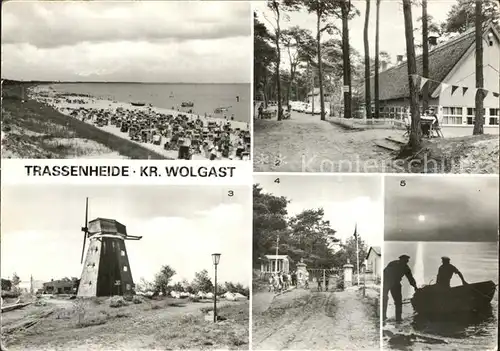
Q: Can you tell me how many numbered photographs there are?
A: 5